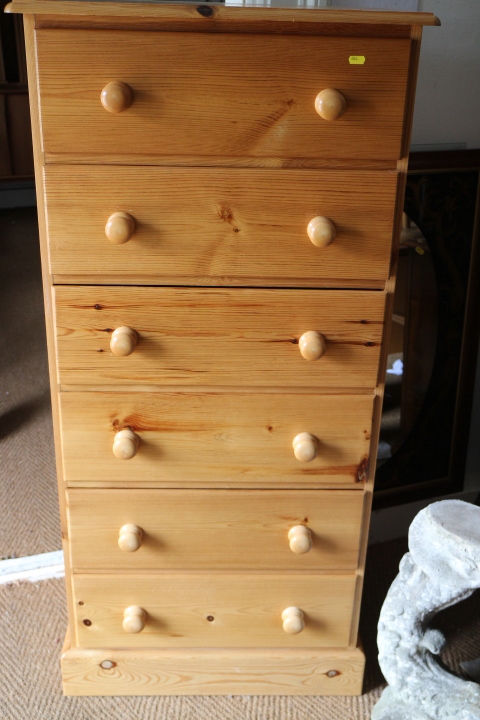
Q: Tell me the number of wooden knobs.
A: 12